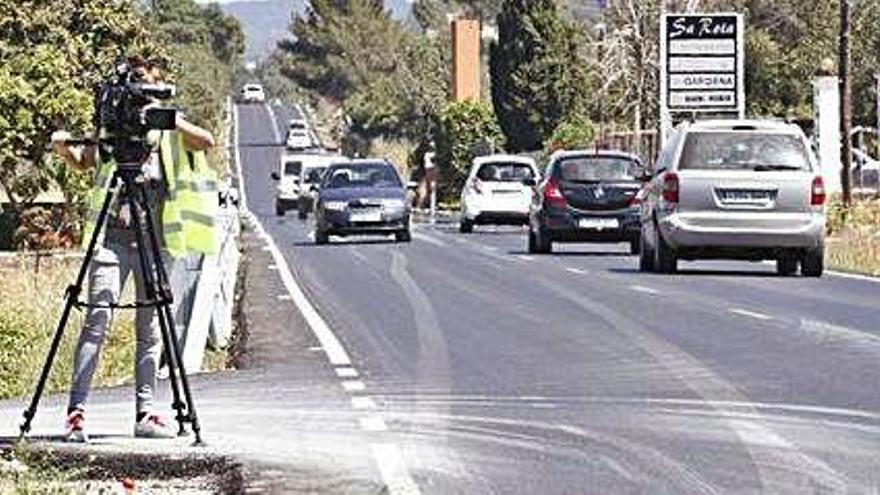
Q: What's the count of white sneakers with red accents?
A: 2